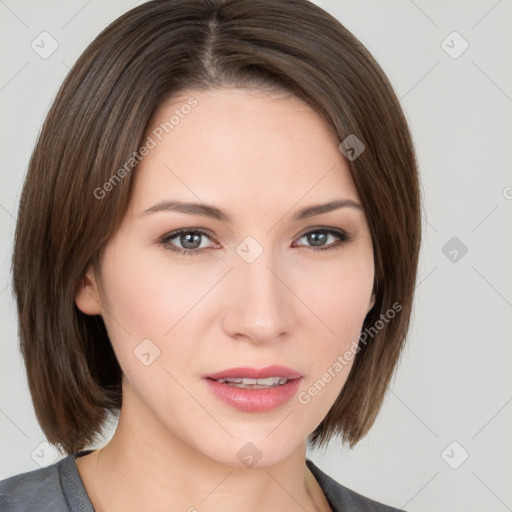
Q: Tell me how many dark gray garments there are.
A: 1